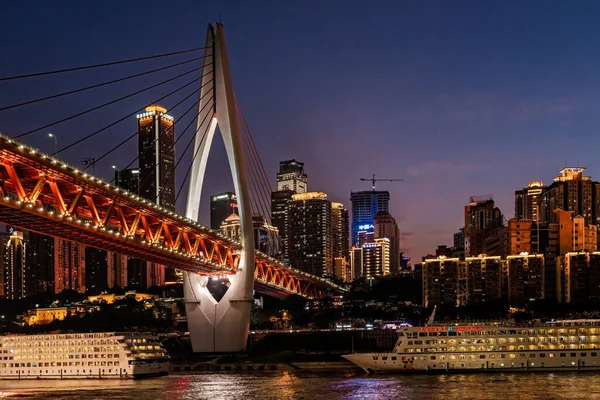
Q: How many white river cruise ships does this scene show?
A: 2